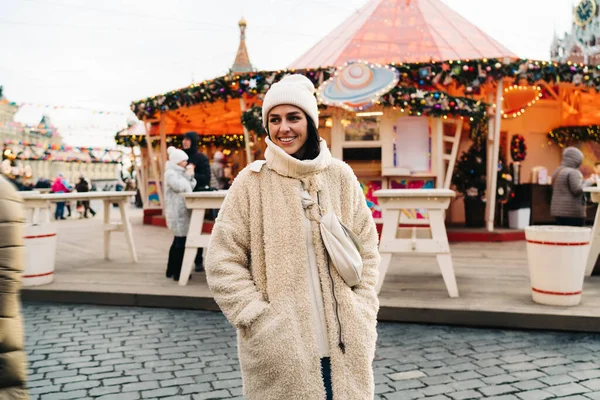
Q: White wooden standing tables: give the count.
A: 4